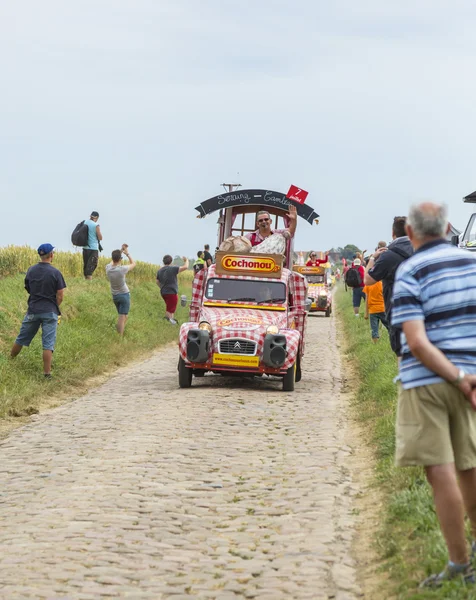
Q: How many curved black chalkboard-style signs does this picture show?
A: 1